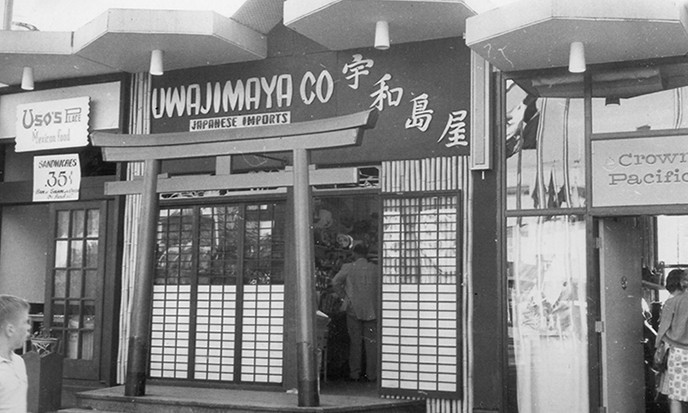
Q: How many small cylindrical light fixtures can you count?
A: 4